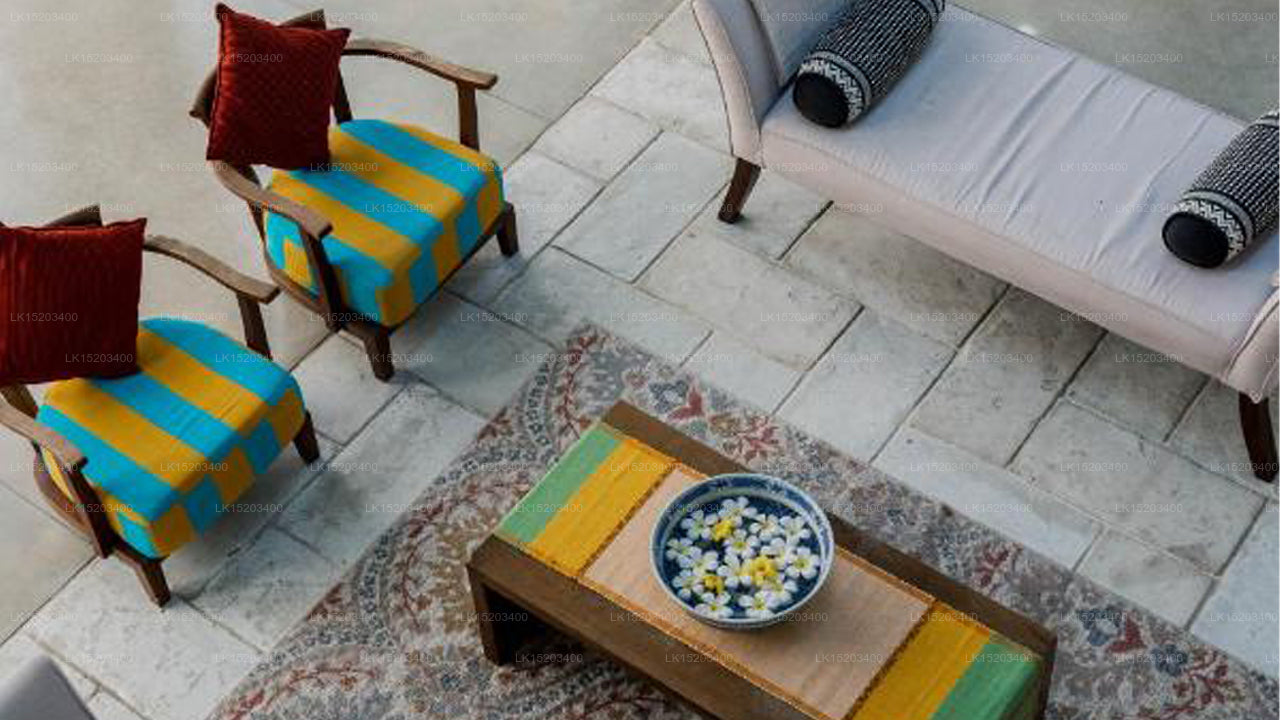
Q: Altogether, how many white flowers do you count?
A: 14